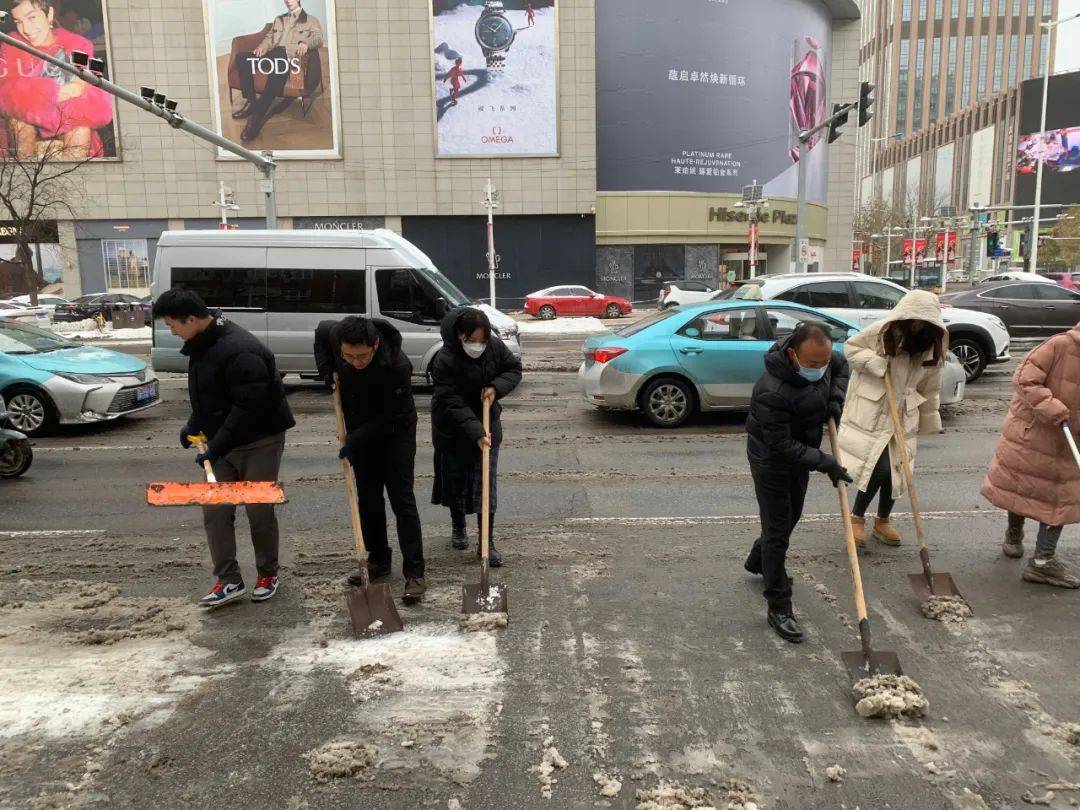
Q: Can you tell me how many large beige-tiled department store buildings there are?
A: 1